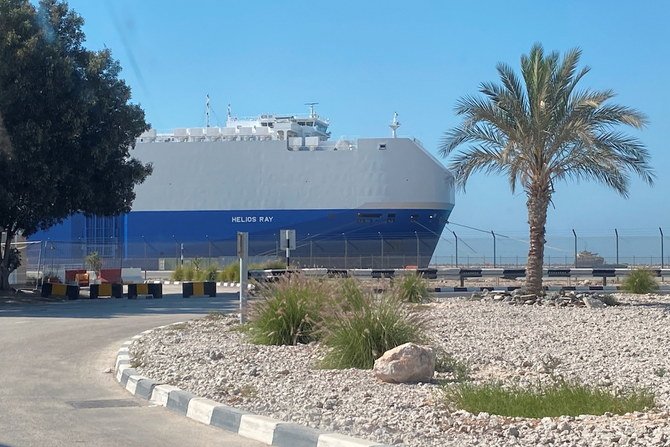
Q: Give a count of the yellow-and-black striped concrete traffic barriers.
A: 4